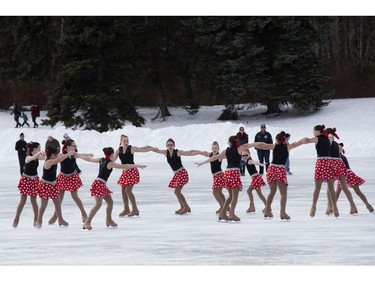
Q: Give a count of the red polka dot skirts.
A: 13